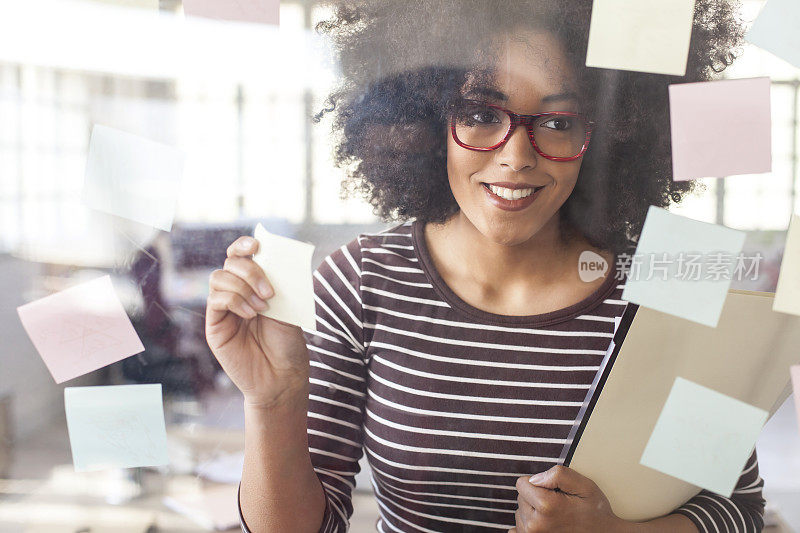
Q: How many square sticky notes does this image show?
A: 12